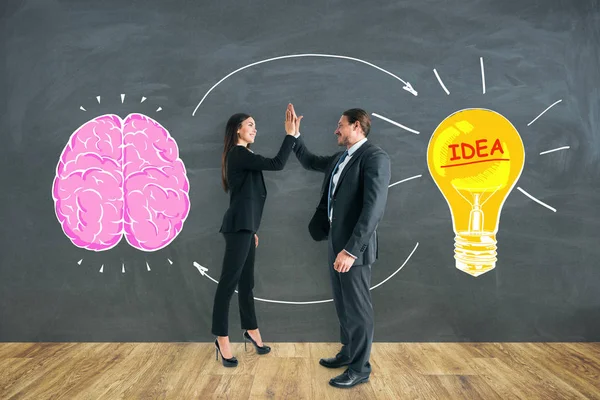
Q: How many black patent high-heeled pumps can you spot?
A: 2